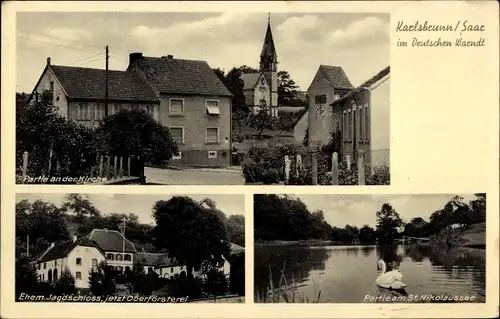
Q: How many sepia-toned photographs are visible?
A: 3